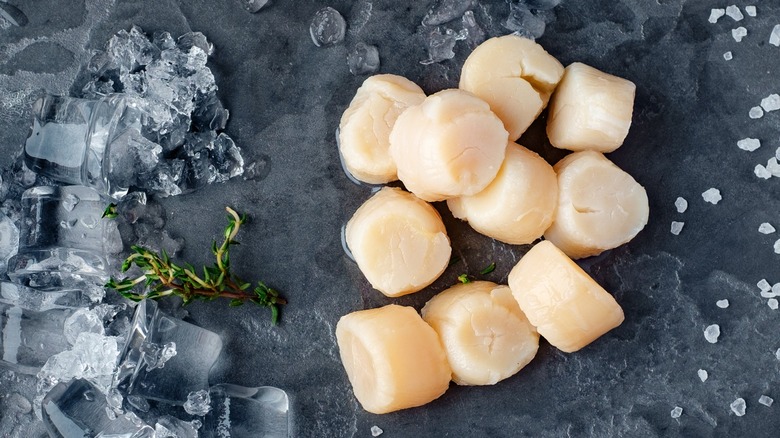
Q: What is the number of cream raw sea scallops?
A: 10